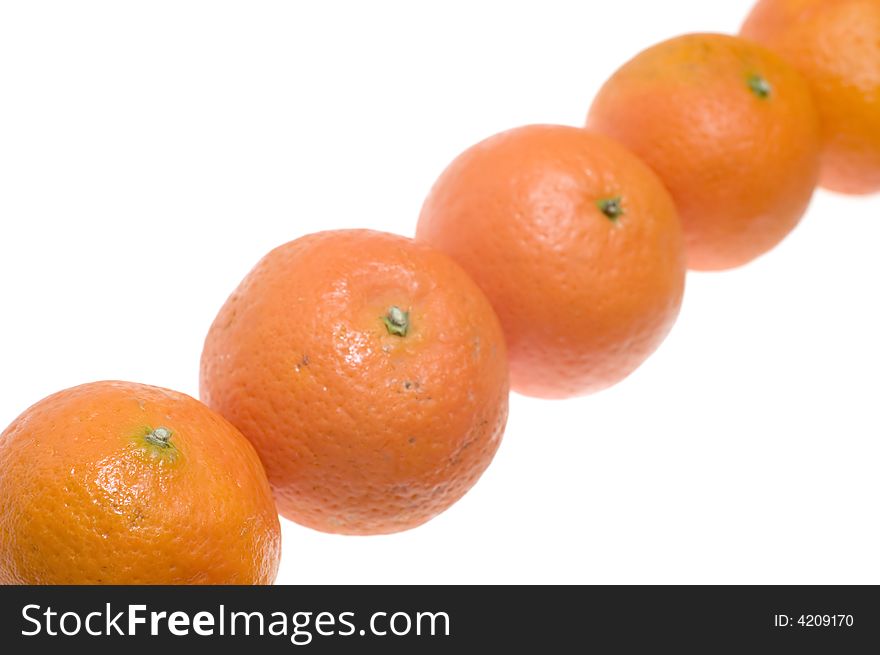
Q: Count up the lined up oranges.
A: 5